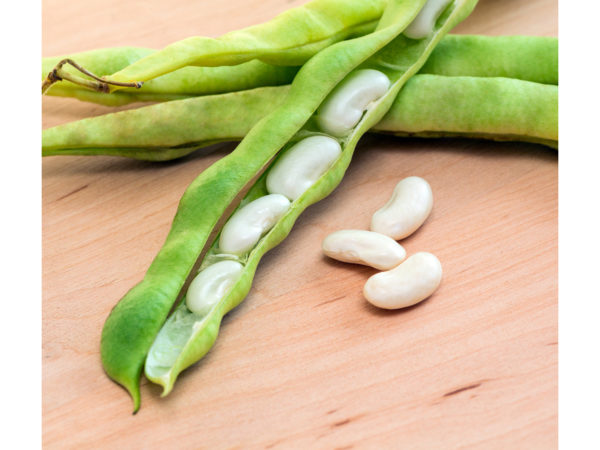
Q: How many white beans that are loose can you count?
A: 3